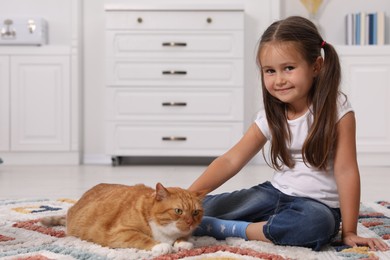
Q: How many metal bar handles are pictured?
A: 4